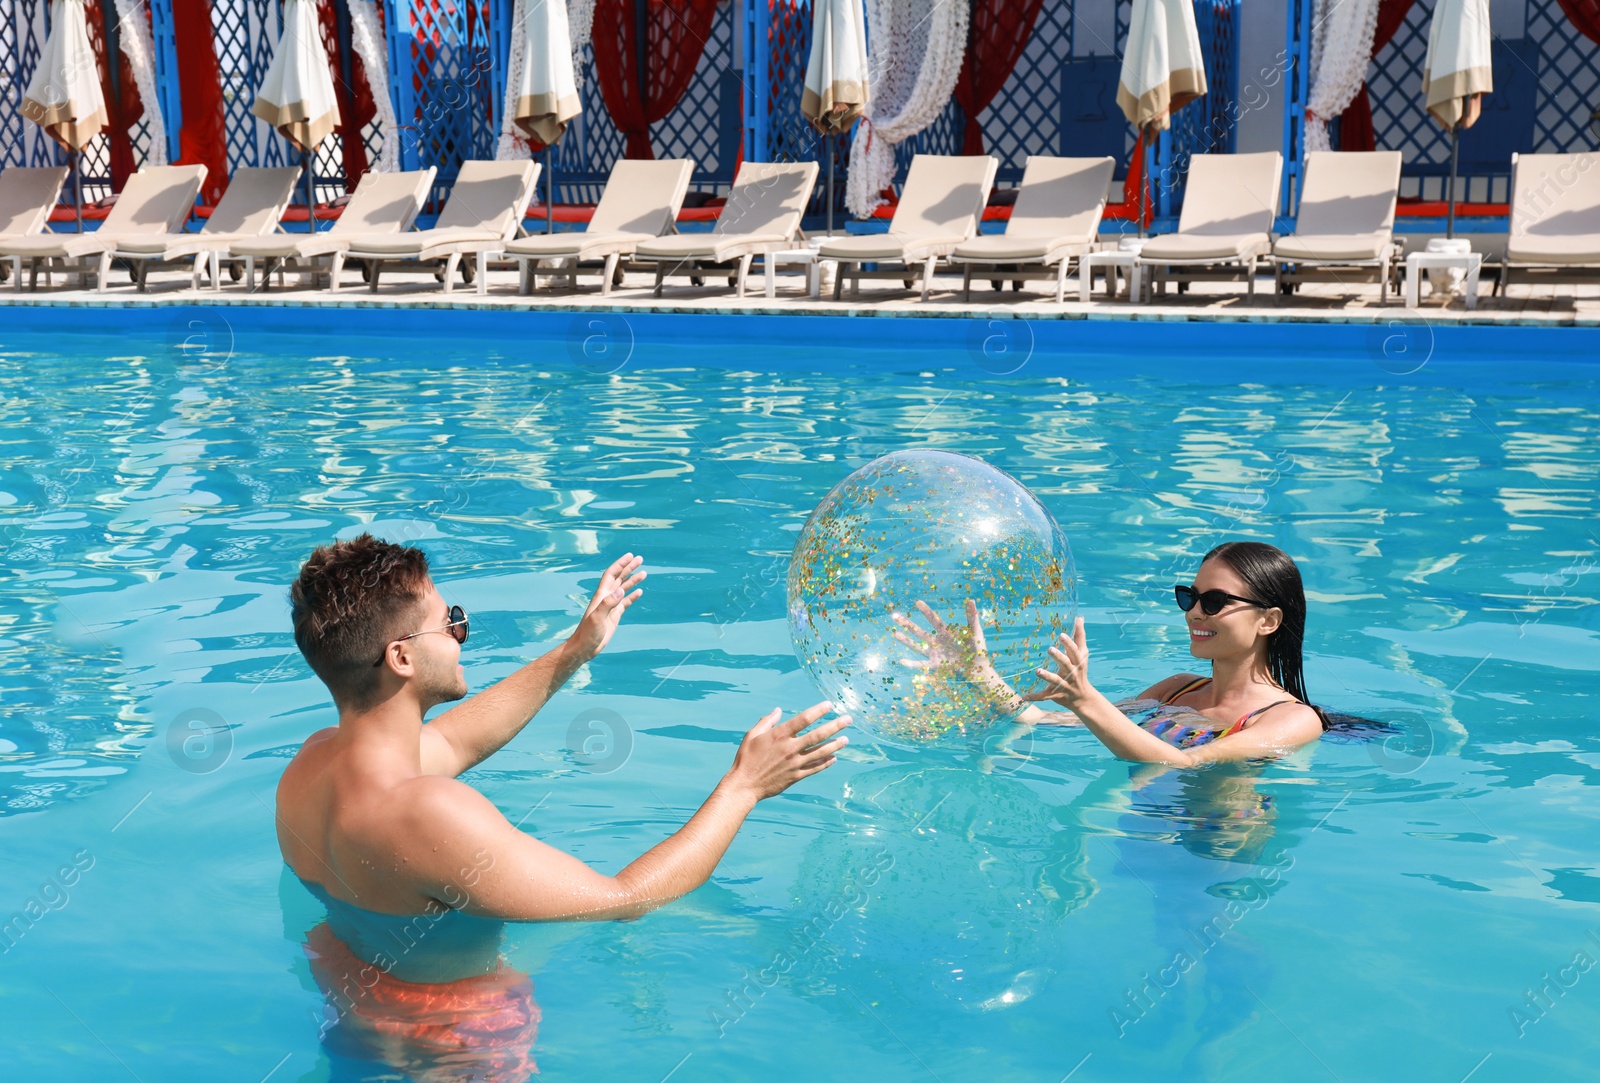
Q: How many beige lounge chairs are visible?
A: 12